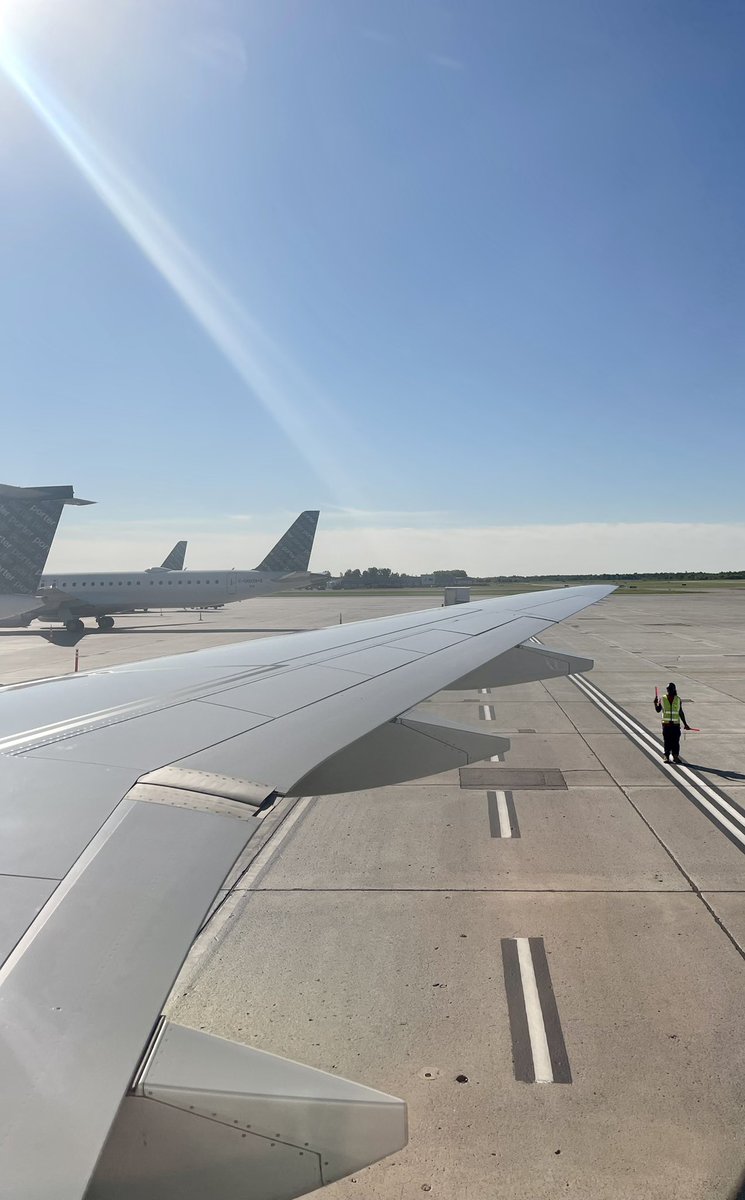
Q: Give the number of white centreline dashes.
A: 5